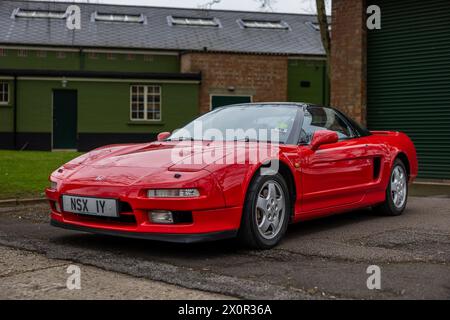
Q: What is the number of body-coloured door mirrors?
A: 2